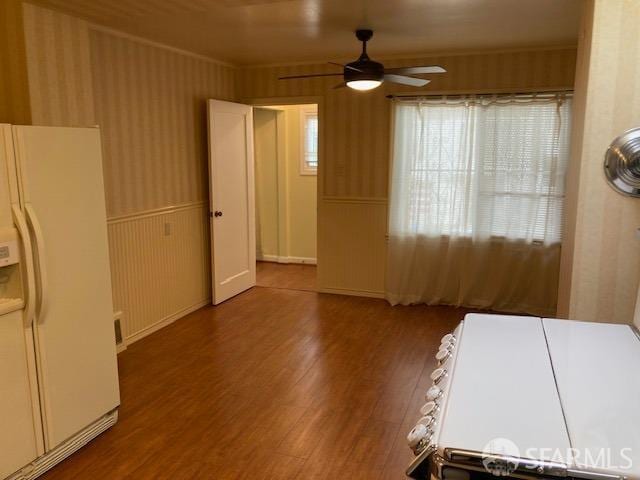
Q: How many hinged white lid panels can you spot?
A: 2